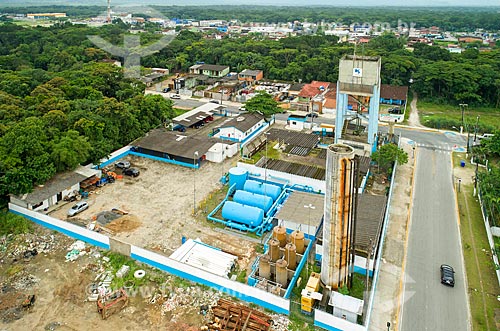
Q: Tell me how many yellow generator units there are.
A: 1